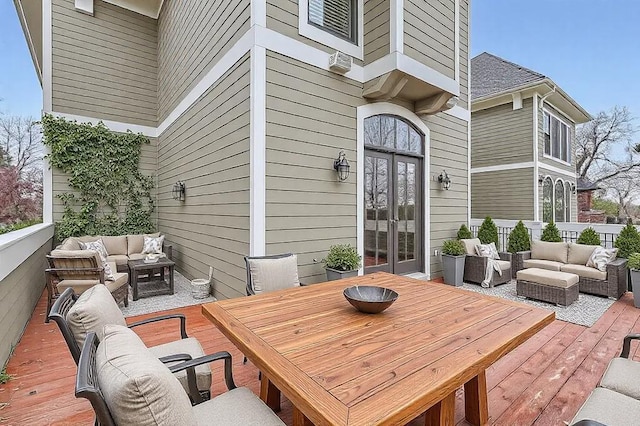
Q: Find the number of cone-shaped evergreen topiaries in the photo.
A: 6